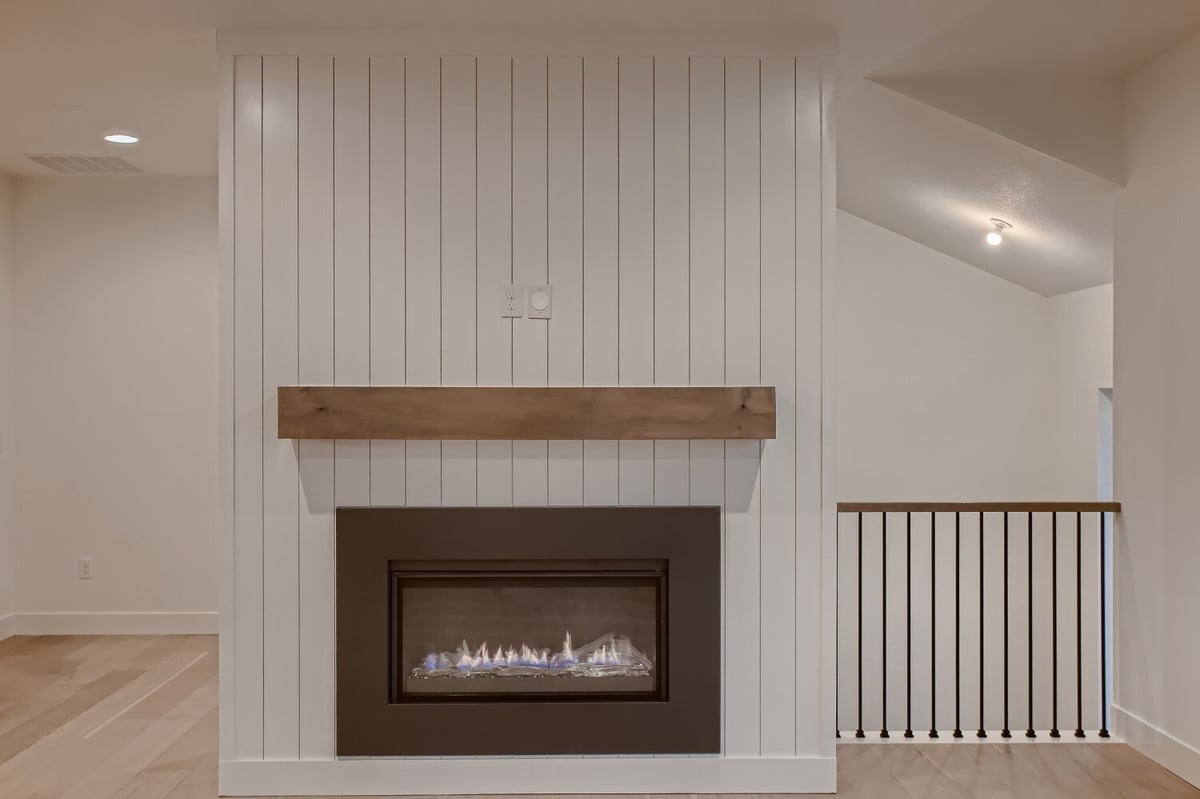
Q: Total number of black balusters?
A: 12